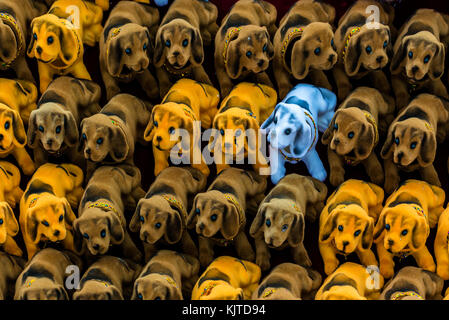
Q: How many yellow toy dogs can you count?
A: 11